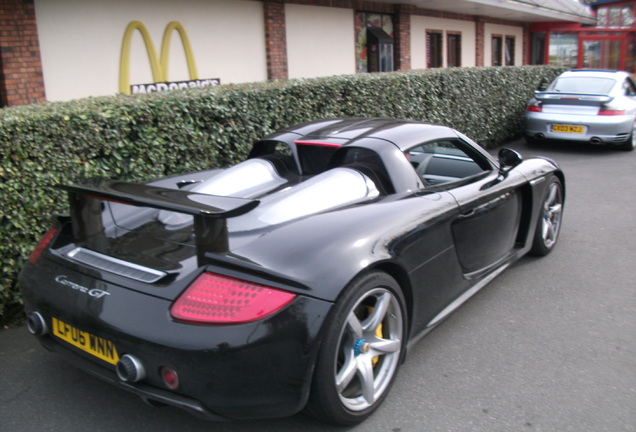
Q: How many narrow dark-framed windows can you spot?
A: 4